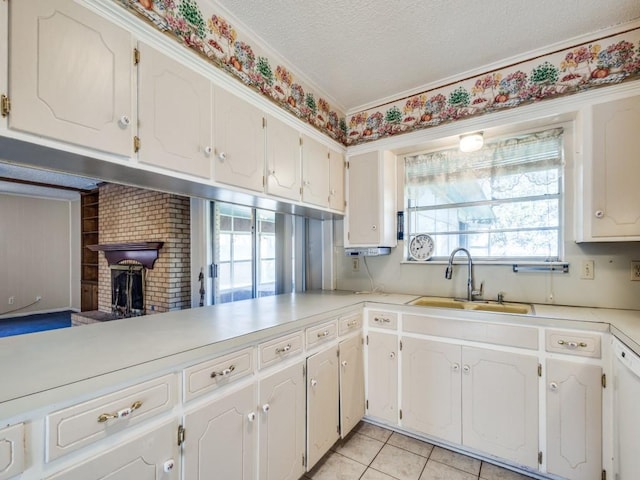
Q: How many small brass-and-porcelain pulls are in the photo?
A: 7